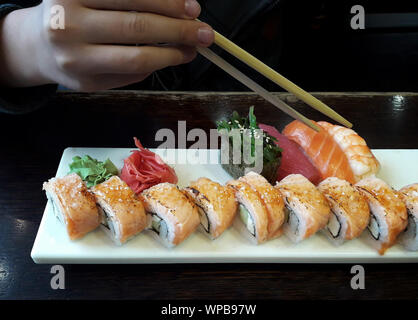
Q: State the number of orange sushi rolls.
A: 9